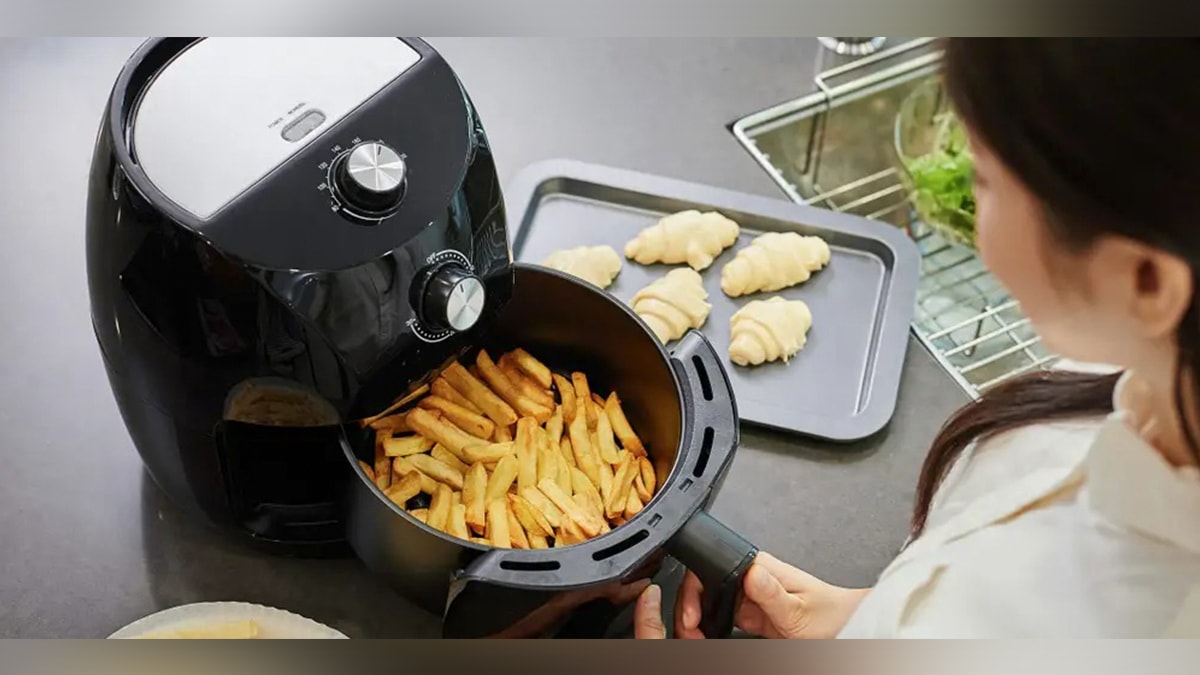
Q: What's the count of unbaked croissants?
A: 5